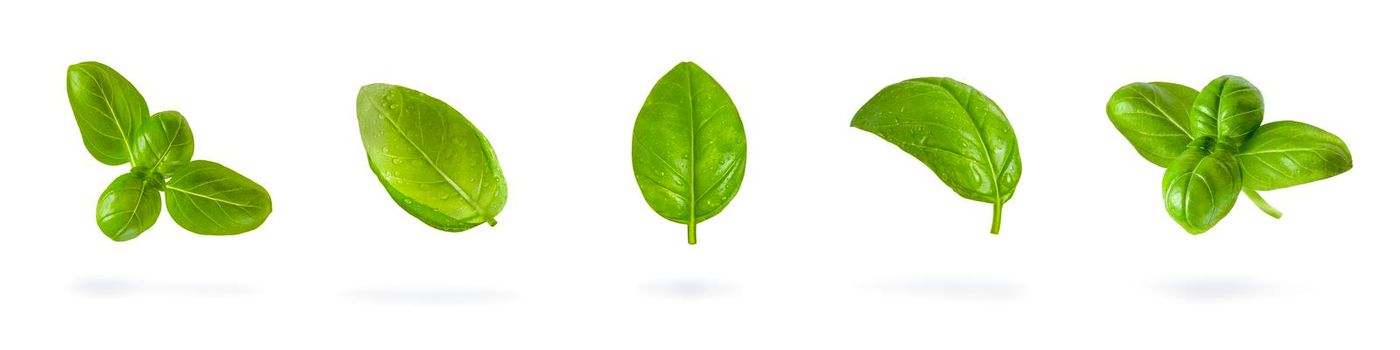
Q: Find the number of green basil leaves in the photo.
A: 11